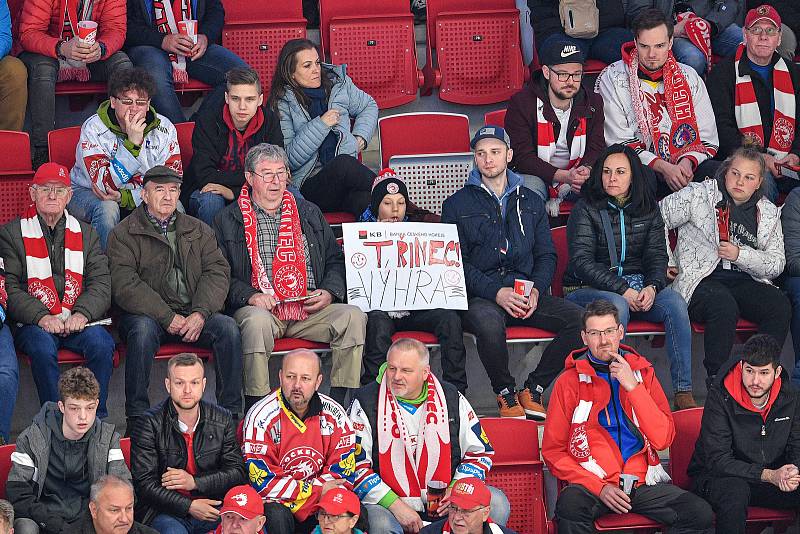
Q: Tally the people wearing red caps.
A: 5